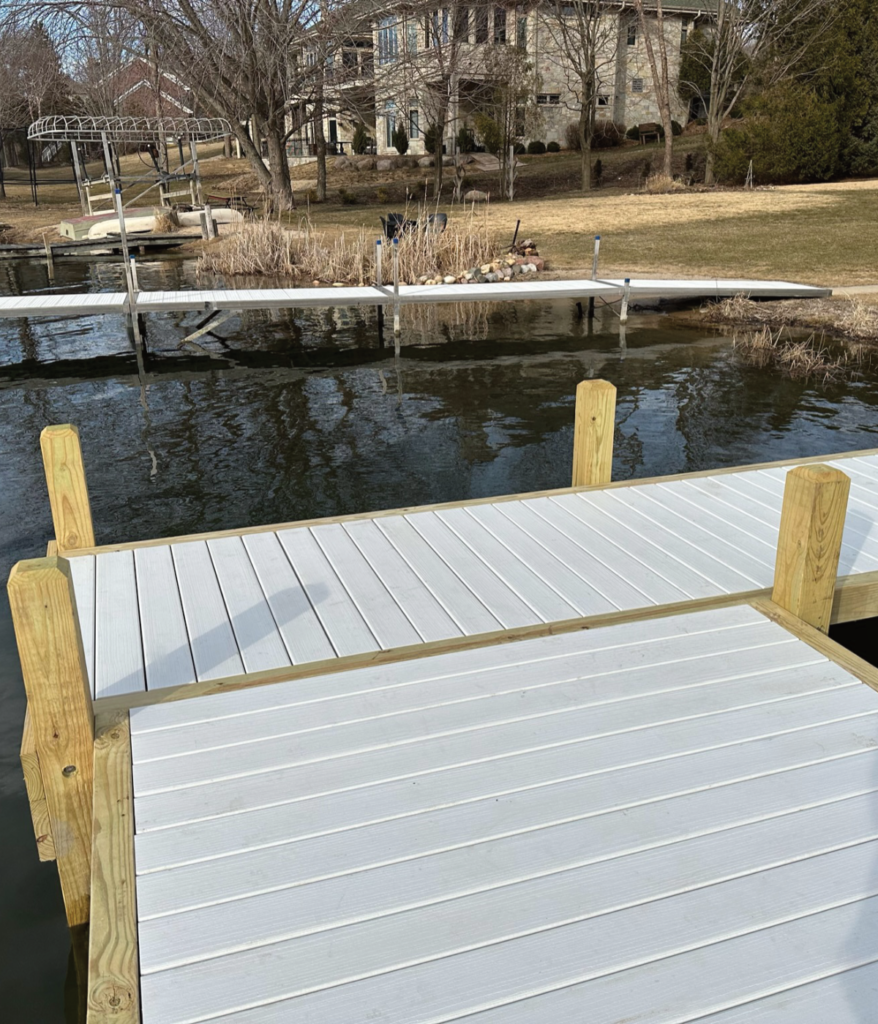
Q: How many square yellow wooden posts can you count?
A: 4